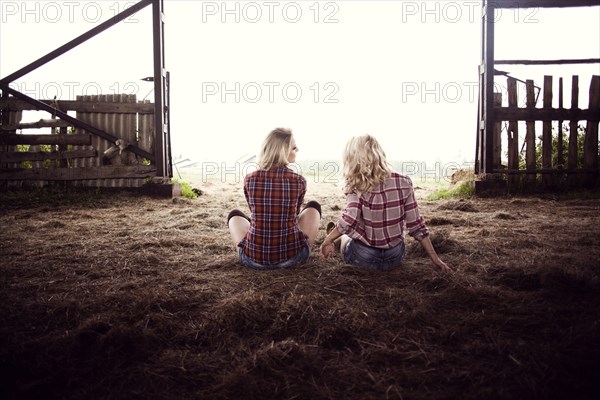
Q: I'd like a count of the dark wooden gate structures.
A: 2